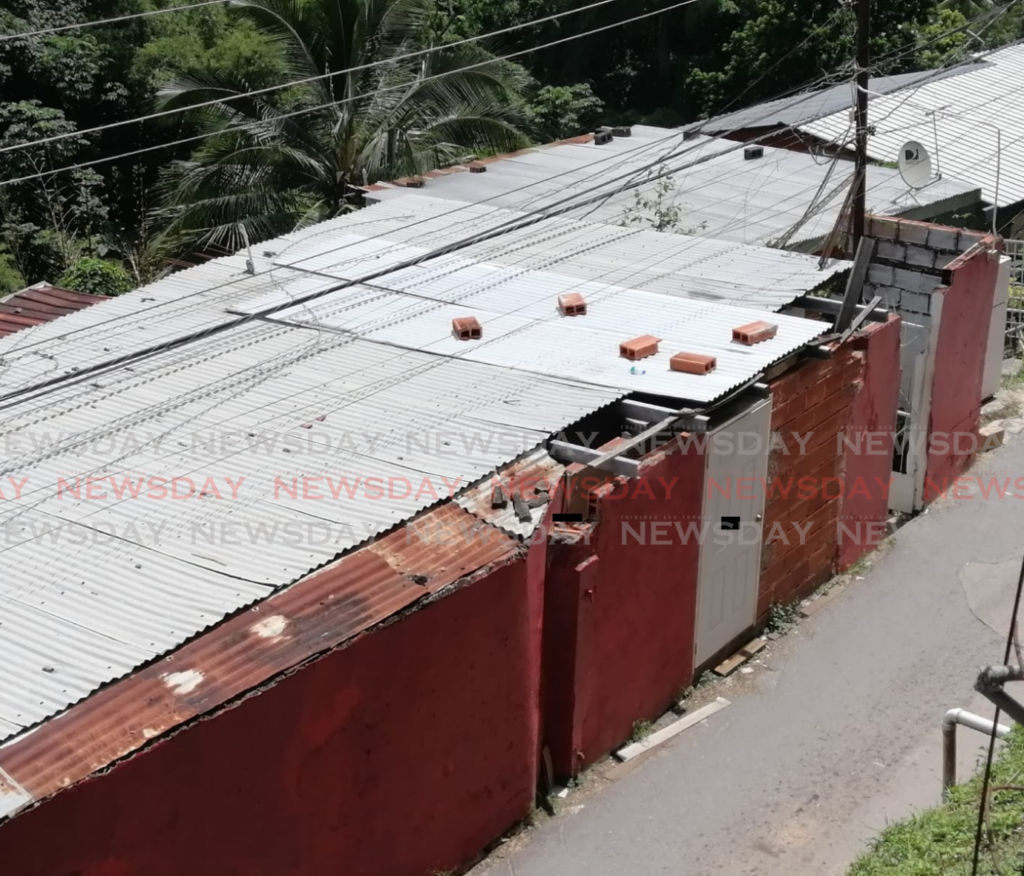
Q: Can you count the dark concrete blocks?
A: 4